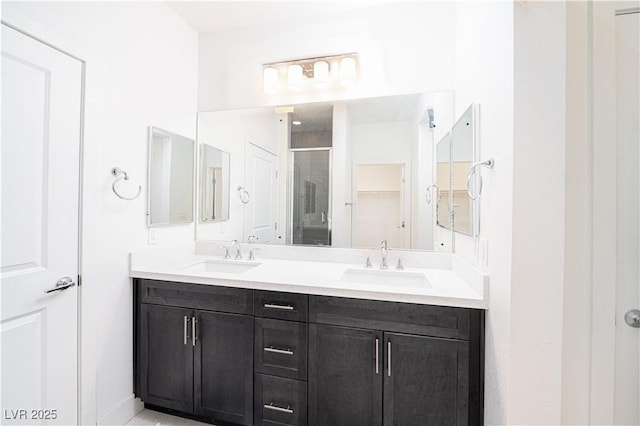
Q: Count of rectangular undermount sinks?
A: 2